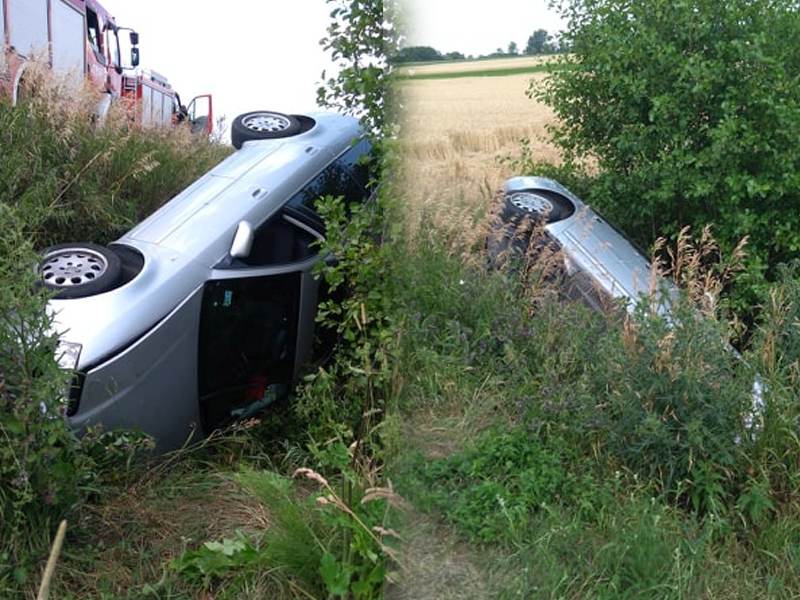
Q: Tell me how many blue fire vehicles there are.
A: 0